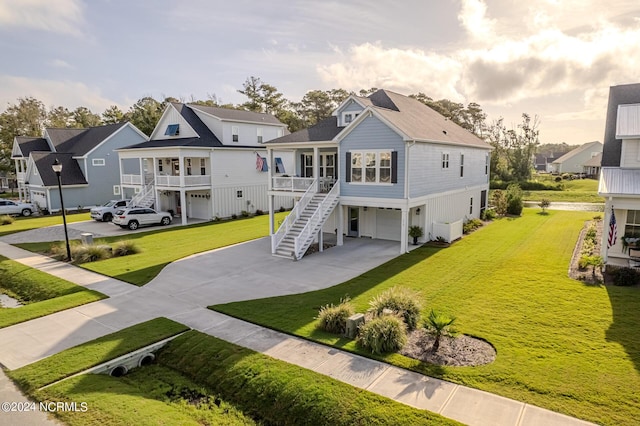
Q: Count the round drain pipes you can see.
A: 2